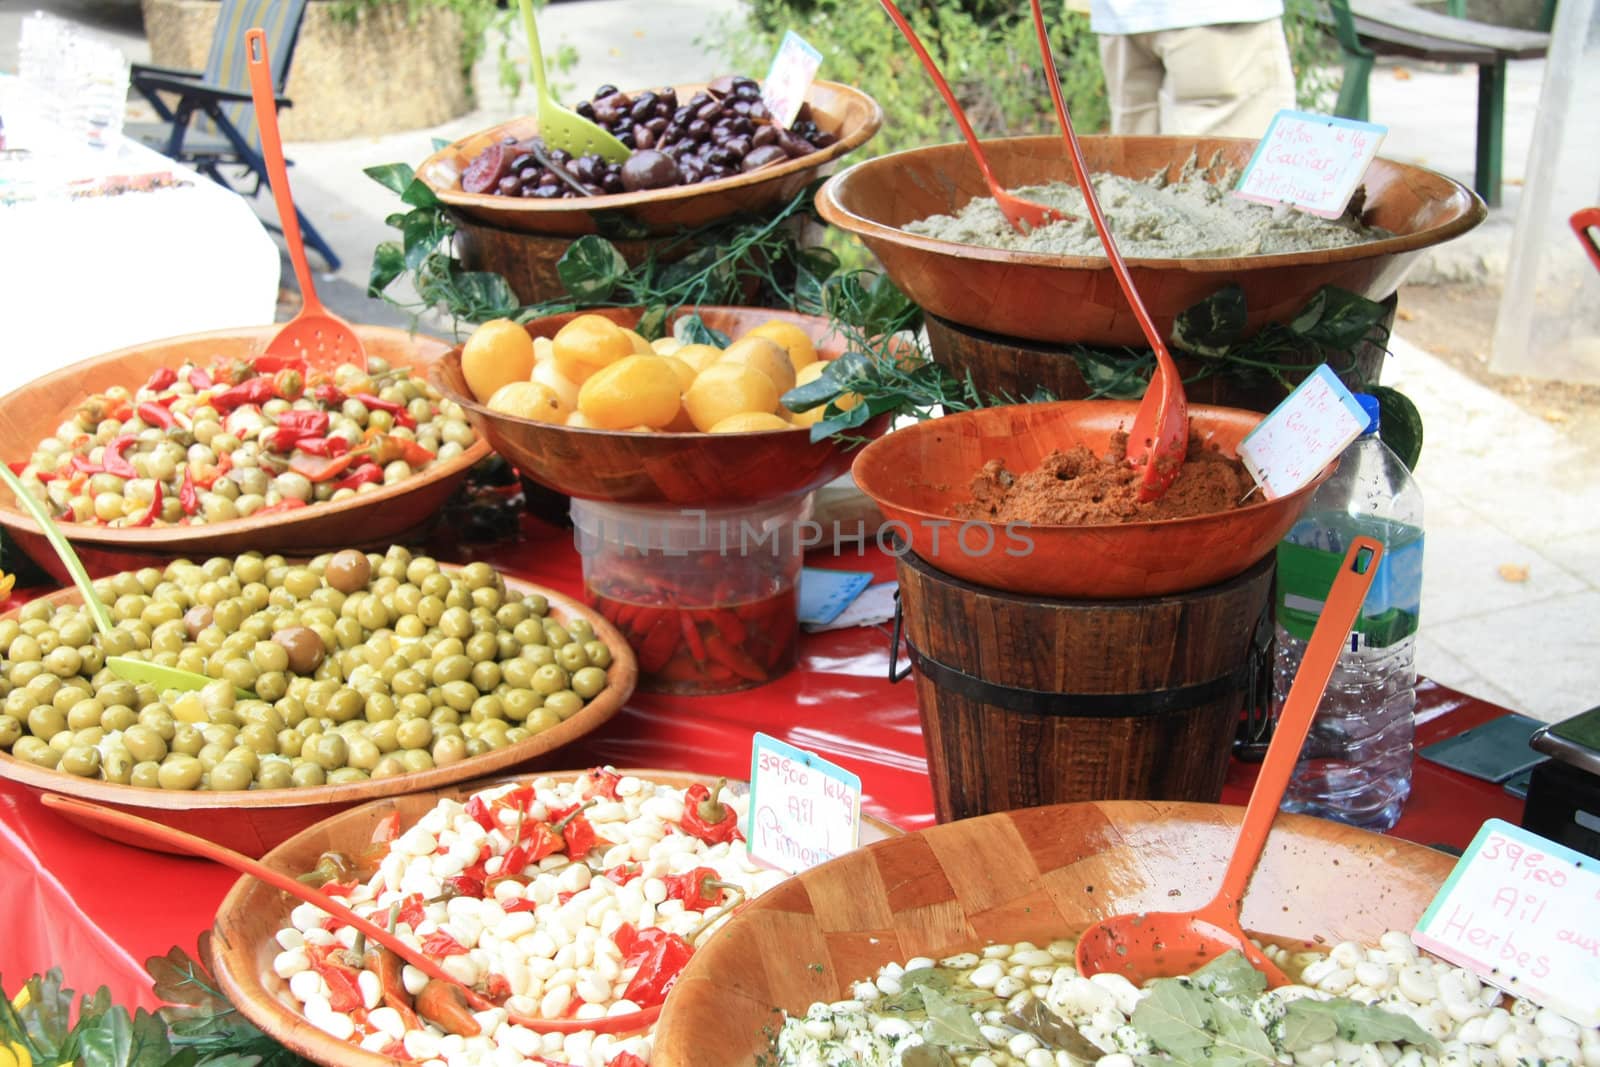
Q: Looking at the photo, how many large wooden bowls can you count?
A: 8